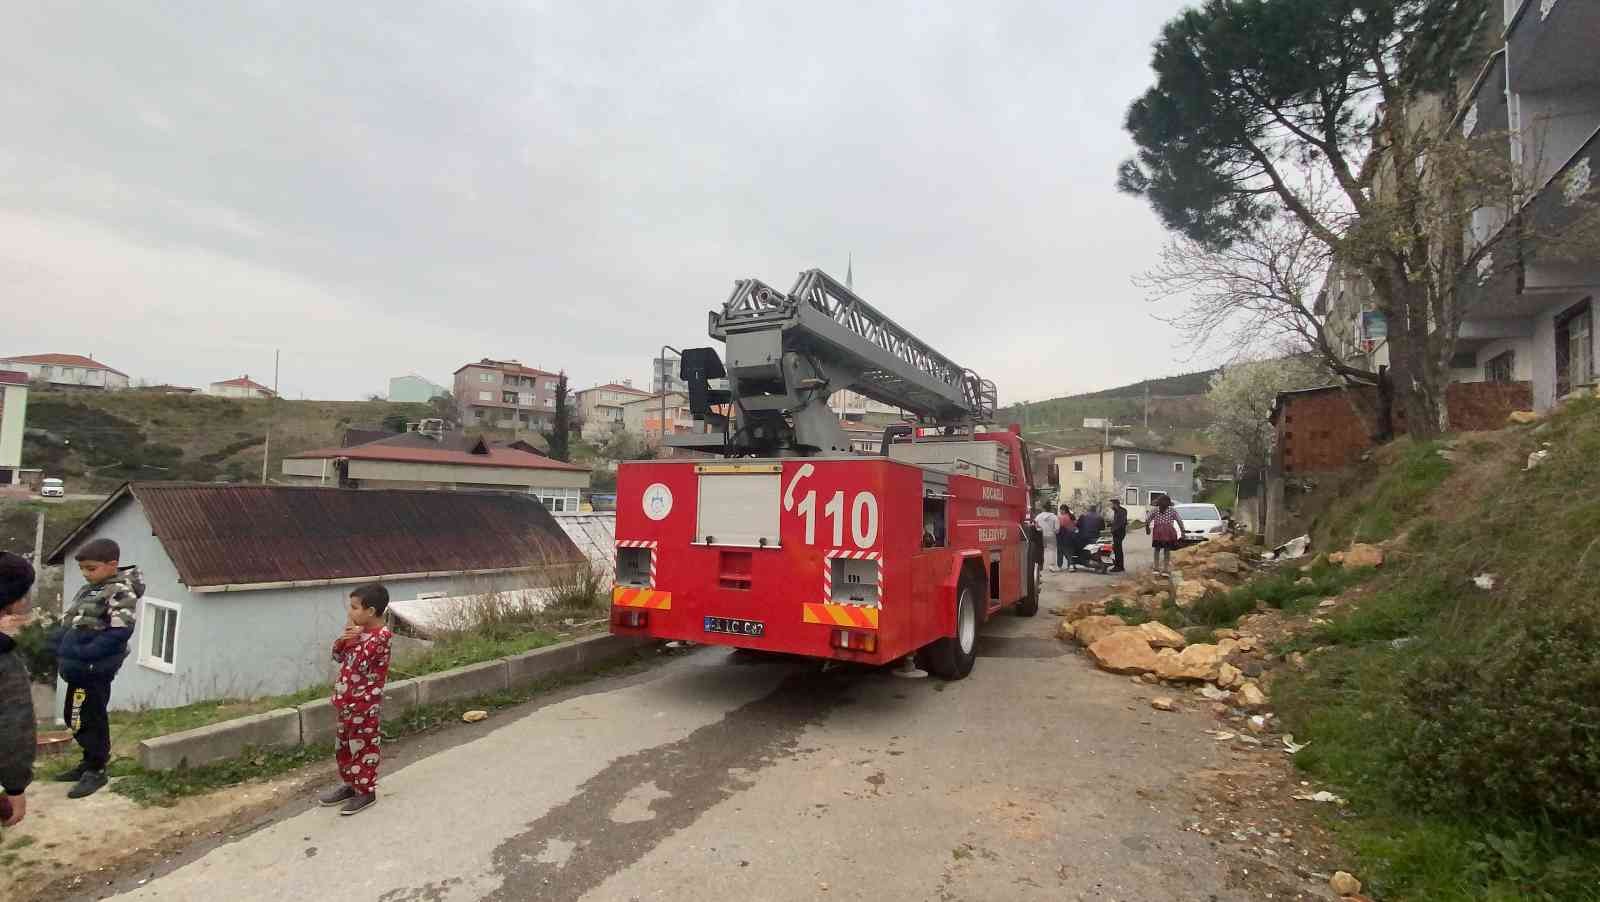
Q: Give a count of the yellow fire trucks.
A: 0